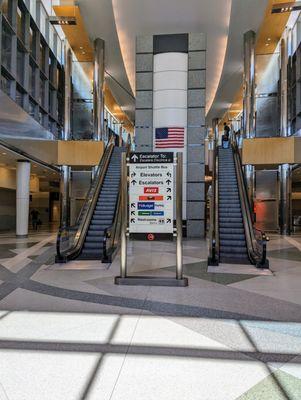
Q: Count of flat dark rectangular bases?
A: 1